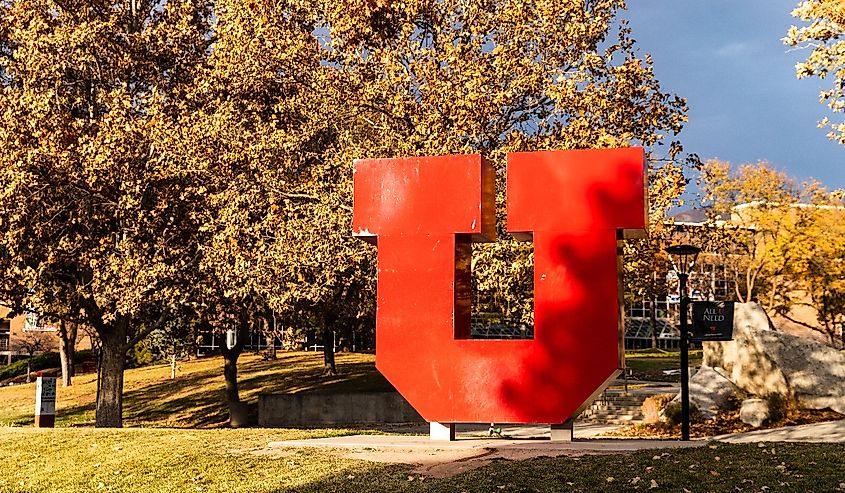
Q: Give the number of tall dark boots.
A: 0